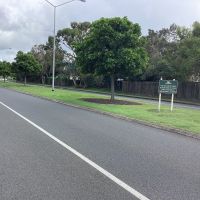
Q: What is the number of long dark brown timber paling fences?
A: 1